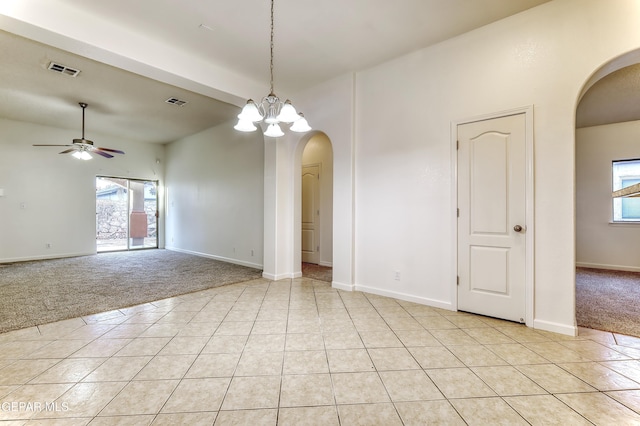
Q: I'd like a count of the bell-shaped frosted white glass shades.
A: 5